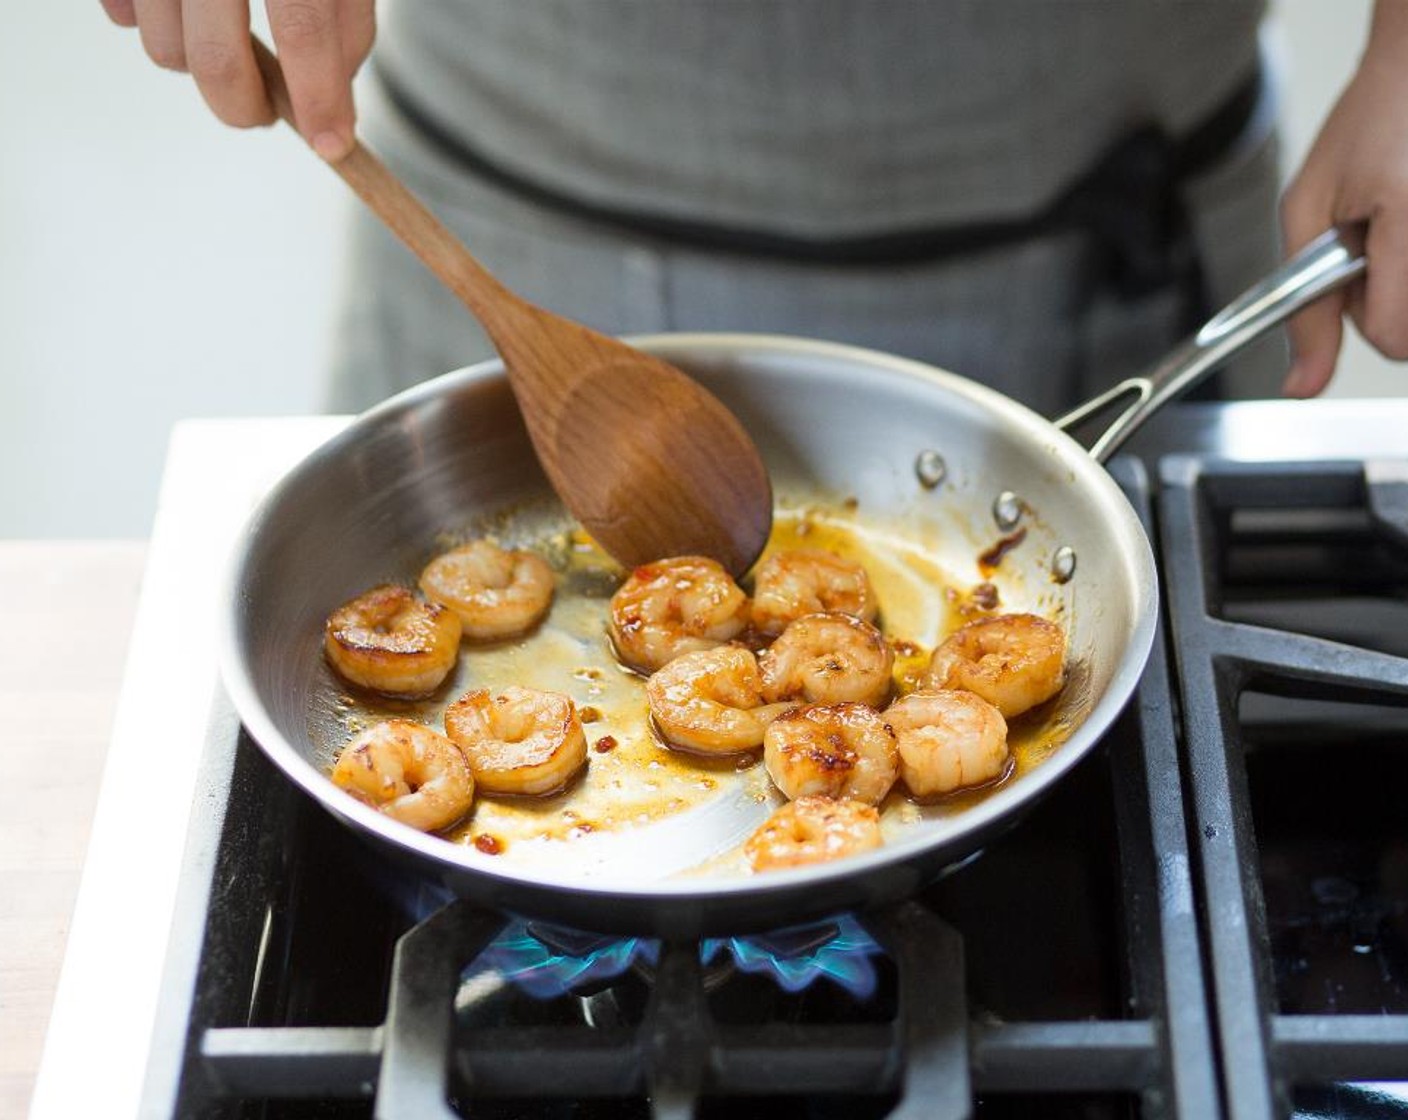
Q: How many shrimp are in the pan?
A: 12